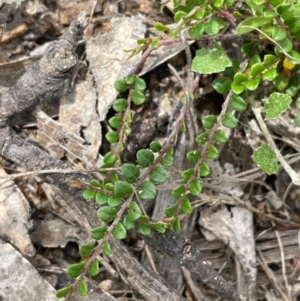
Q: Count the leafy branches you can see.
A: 3